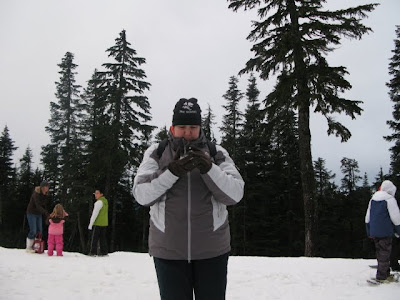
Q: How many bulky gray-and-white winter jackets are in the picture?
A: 1